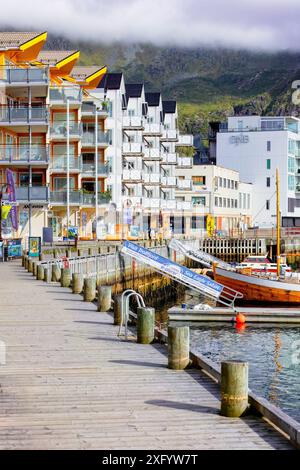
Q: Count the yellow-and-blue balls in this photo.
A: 0